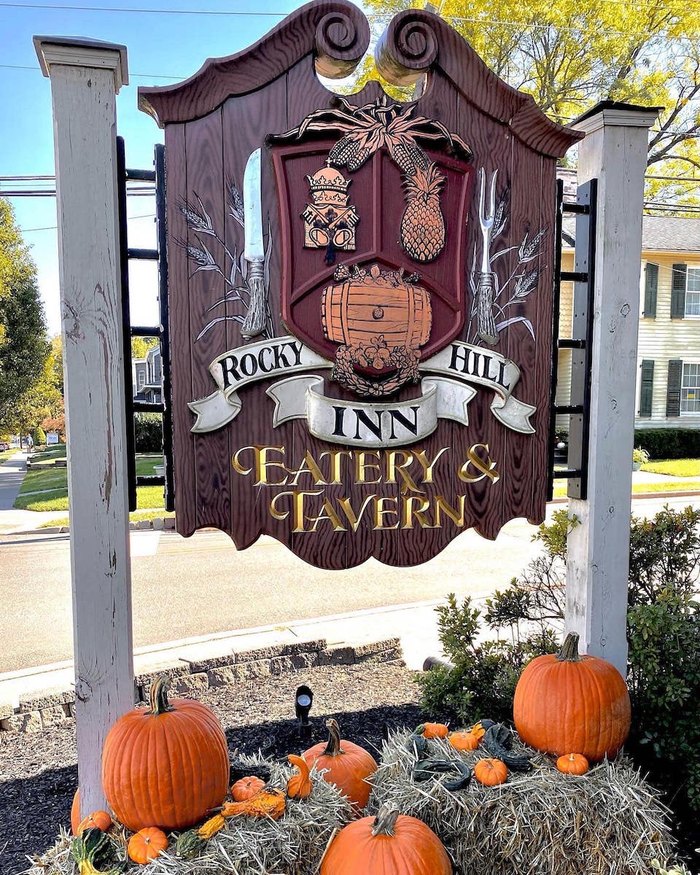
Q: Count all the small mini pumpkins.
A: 7